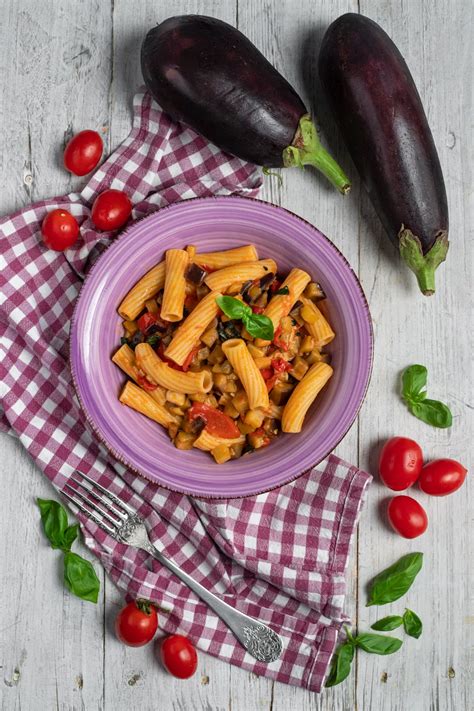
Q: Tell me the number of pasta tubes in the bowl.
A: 13